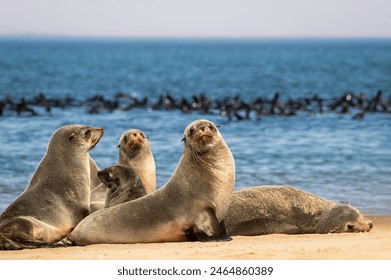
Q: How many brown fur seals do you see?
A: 5